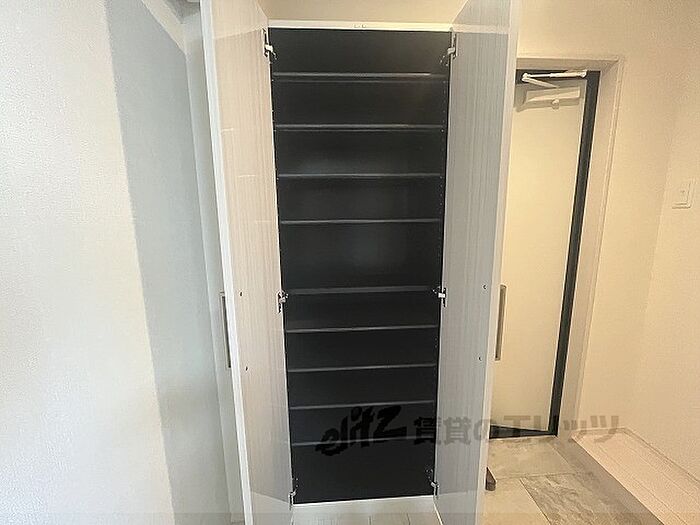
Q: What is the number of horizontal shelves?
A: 9